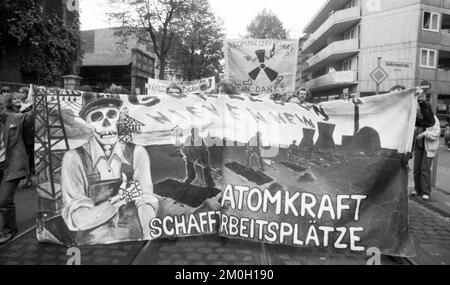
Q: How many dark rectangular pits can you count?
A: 3